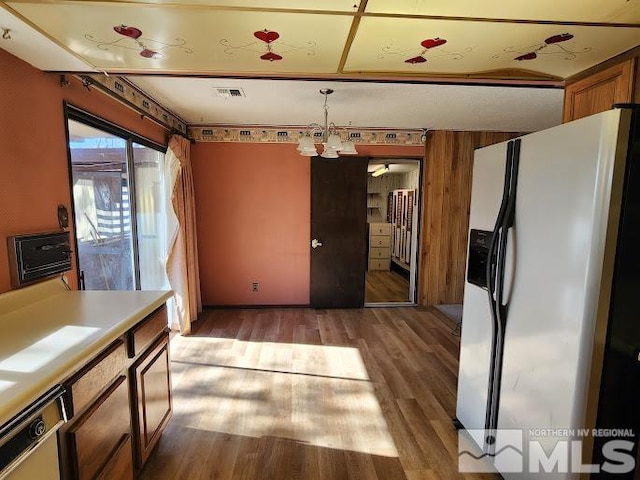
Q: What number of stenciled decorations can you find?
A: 4